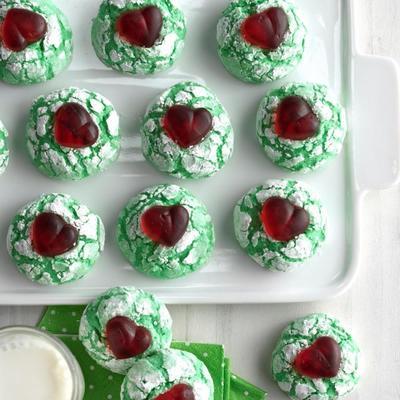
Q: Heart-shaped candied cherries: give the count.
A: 12